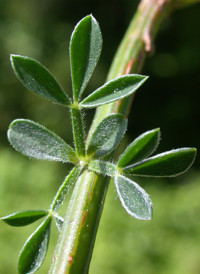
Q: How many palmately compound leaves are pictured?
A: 3